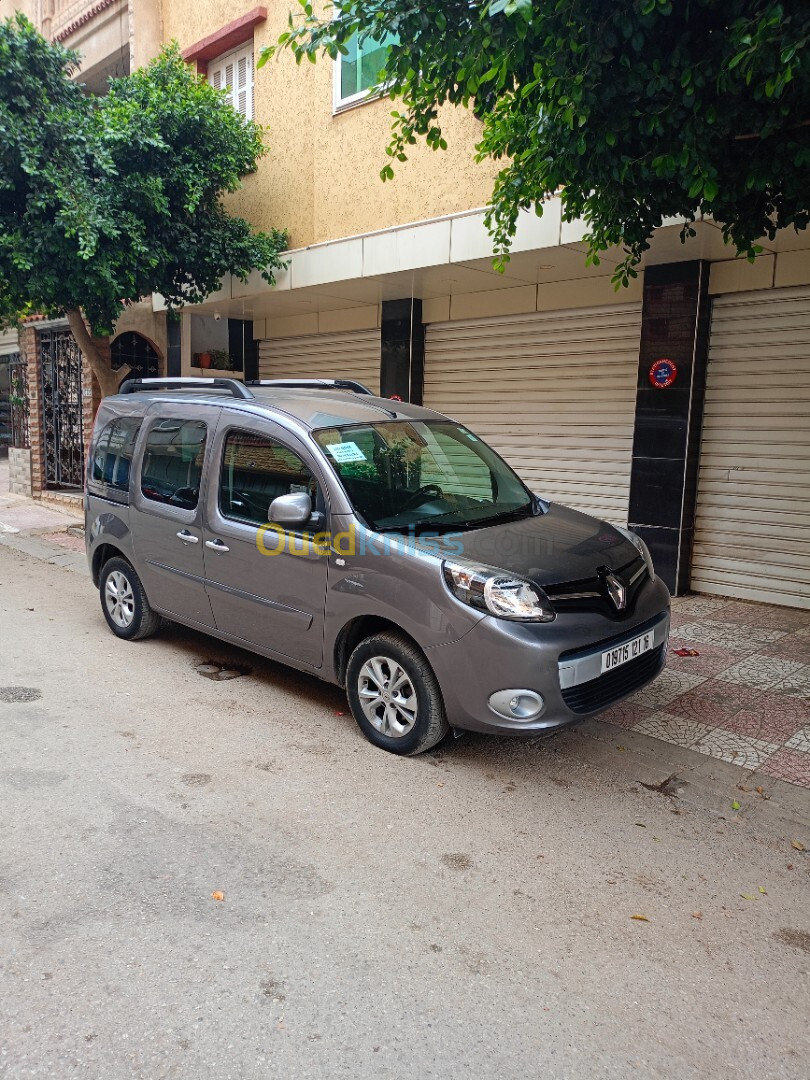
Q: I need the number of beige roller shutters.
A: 3